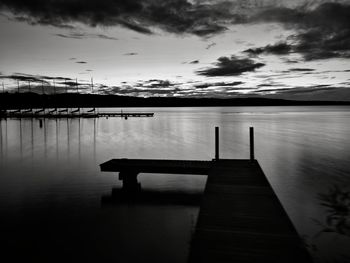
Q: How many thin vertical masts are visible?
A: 8